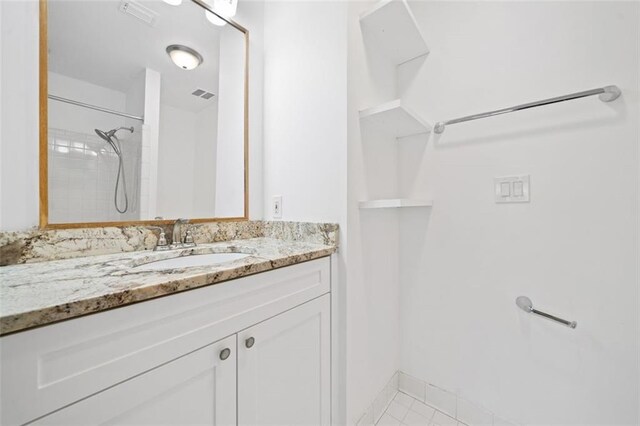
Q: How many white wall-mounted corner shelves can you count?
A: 3